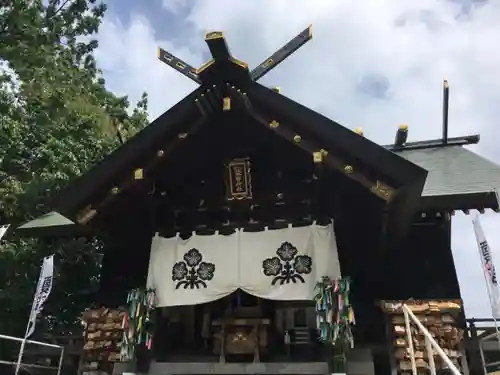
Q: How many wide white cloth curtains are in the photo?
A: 1